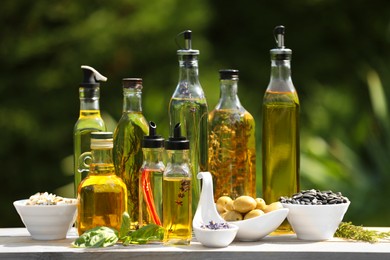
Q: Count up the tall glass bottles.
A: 5